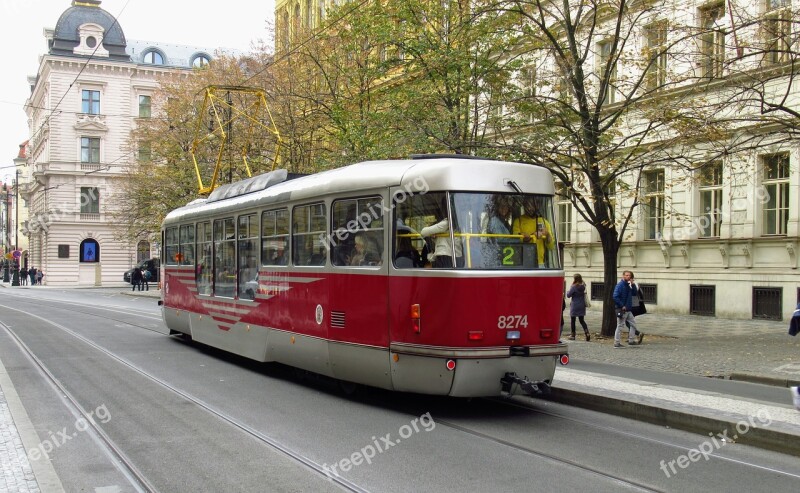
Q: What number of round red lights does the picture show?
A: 2